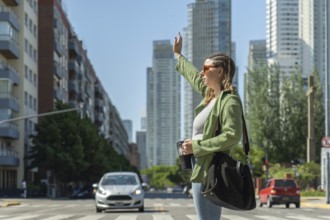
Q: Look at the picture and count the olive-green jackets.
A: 1